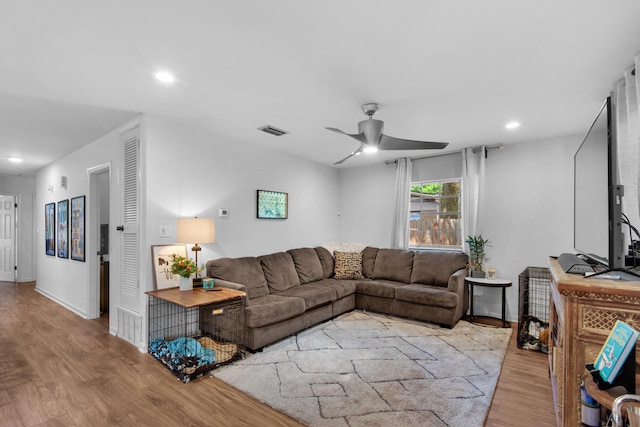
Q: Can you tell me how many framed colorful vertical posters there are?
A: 3